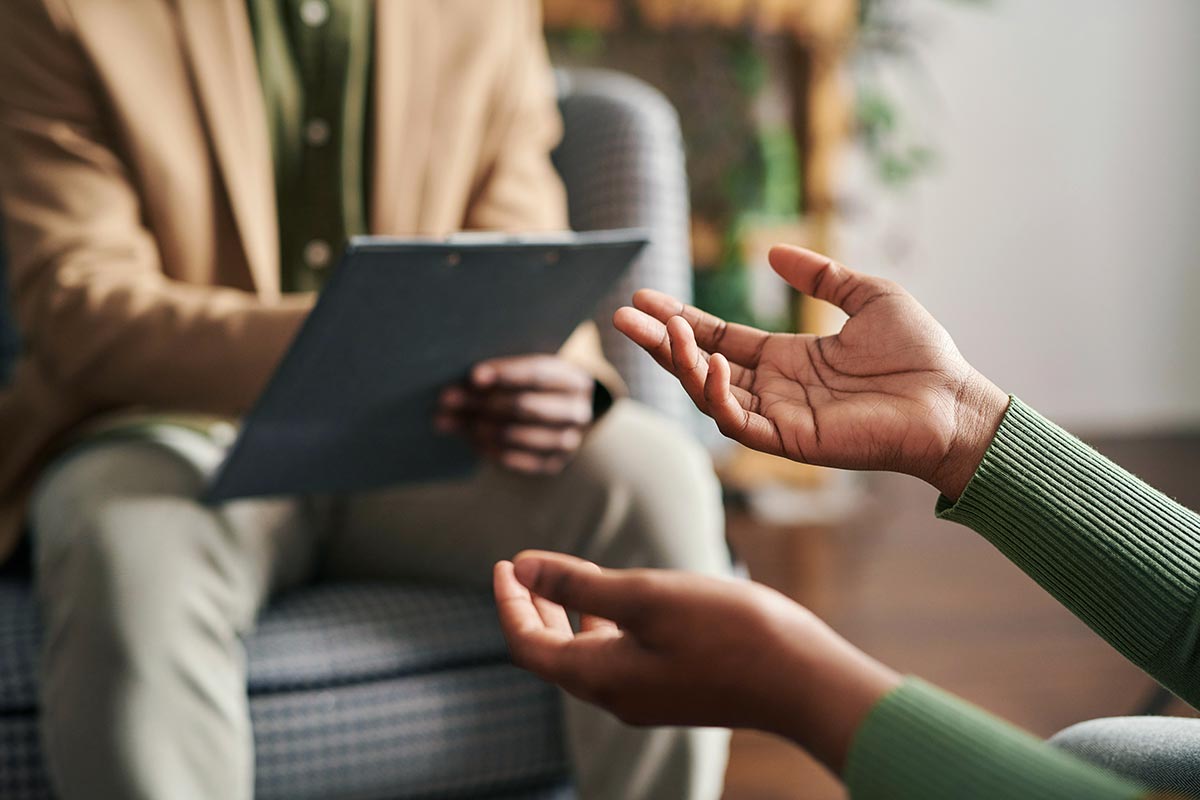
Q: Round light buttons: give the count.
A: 3